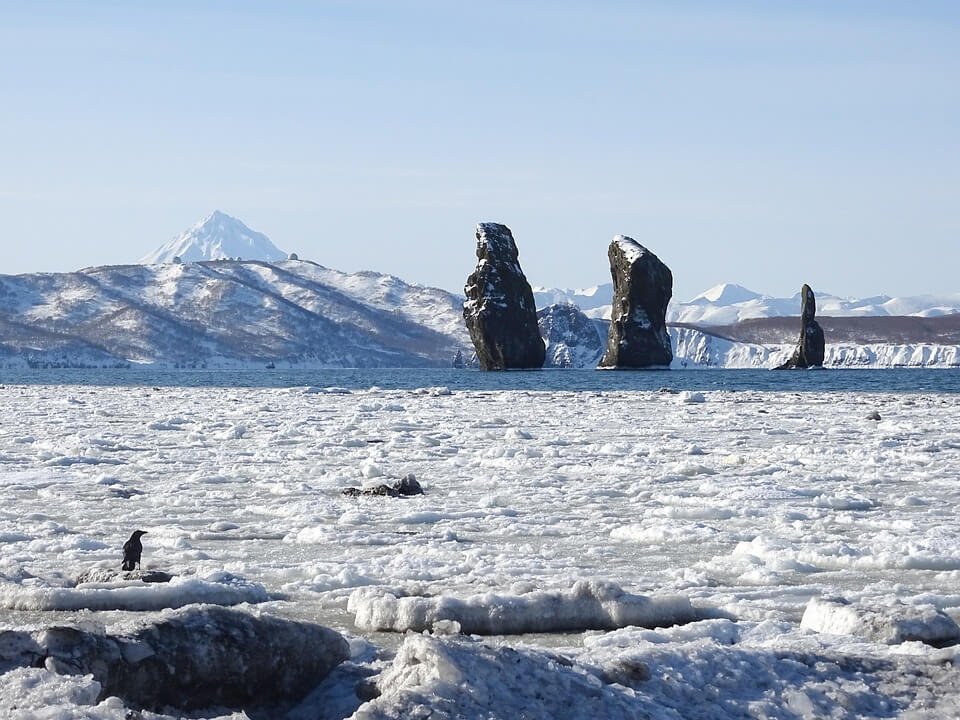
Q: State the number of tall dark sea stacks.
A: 3